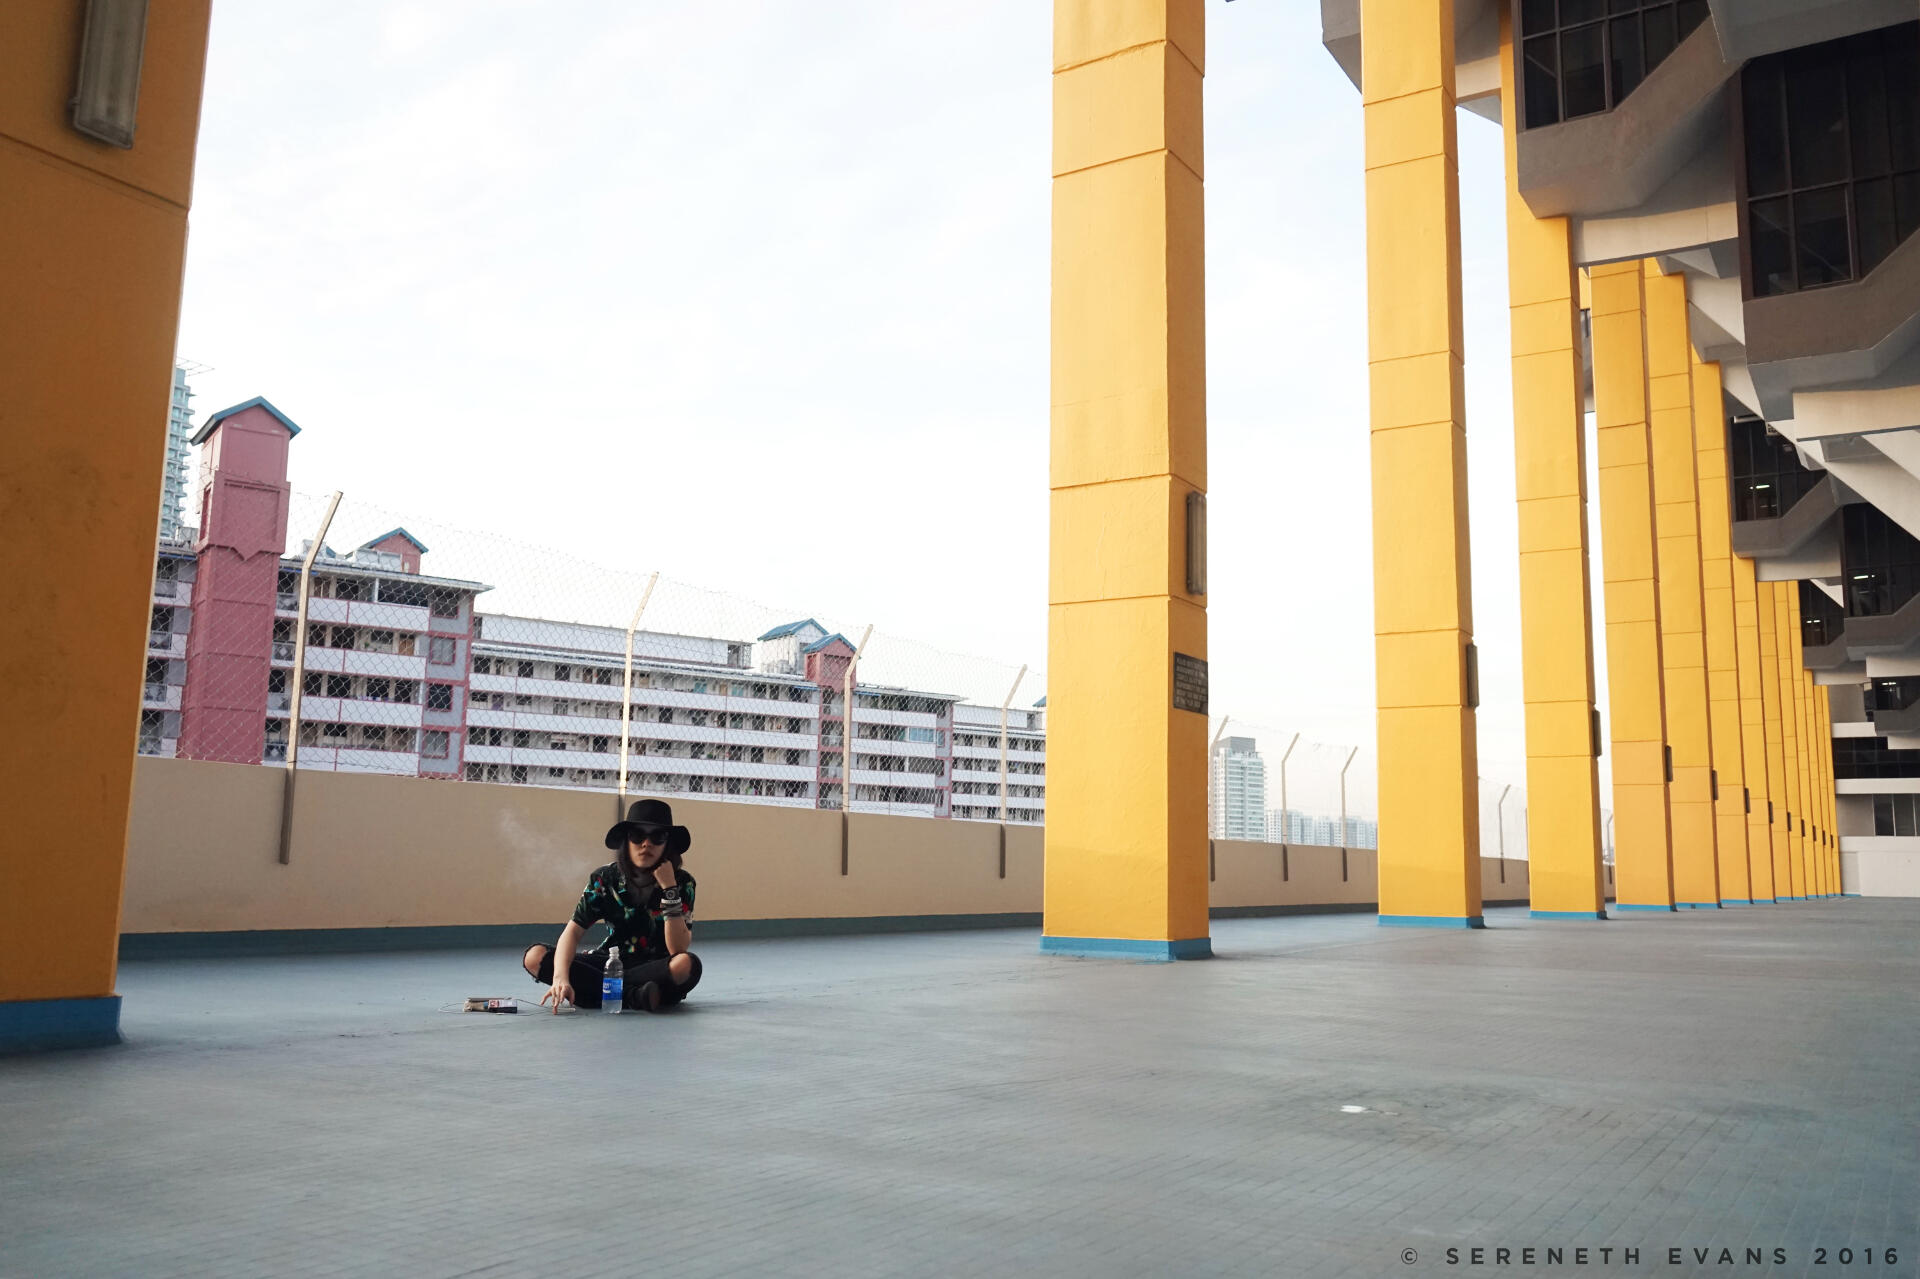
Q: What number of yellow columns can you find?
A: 14